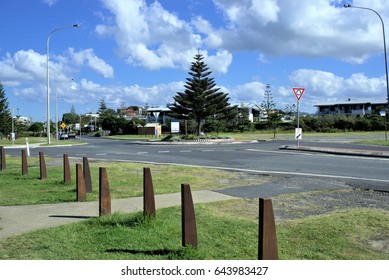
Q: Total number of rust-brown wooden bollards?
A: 10